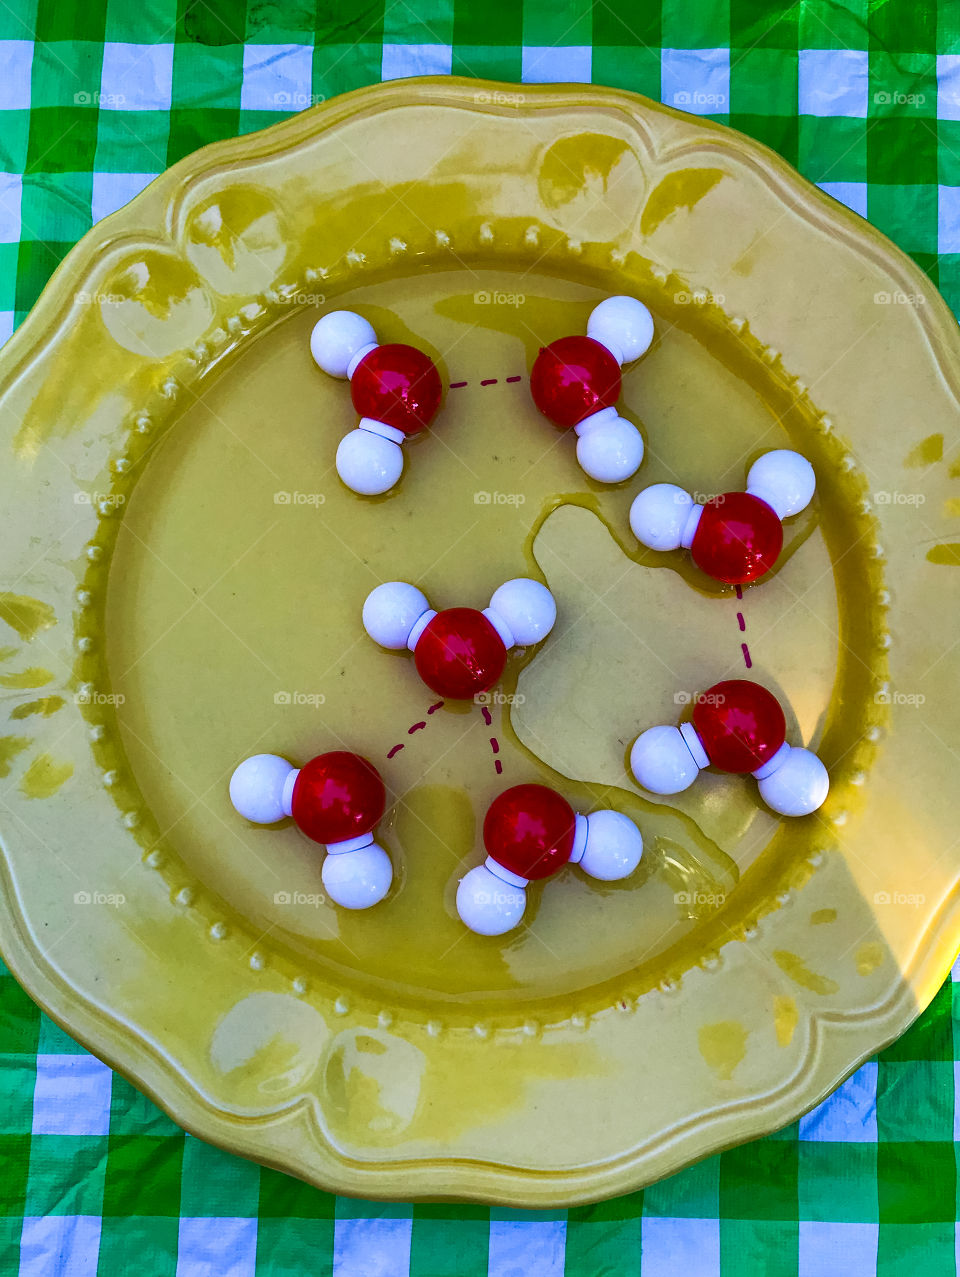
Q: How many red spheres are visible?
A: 7